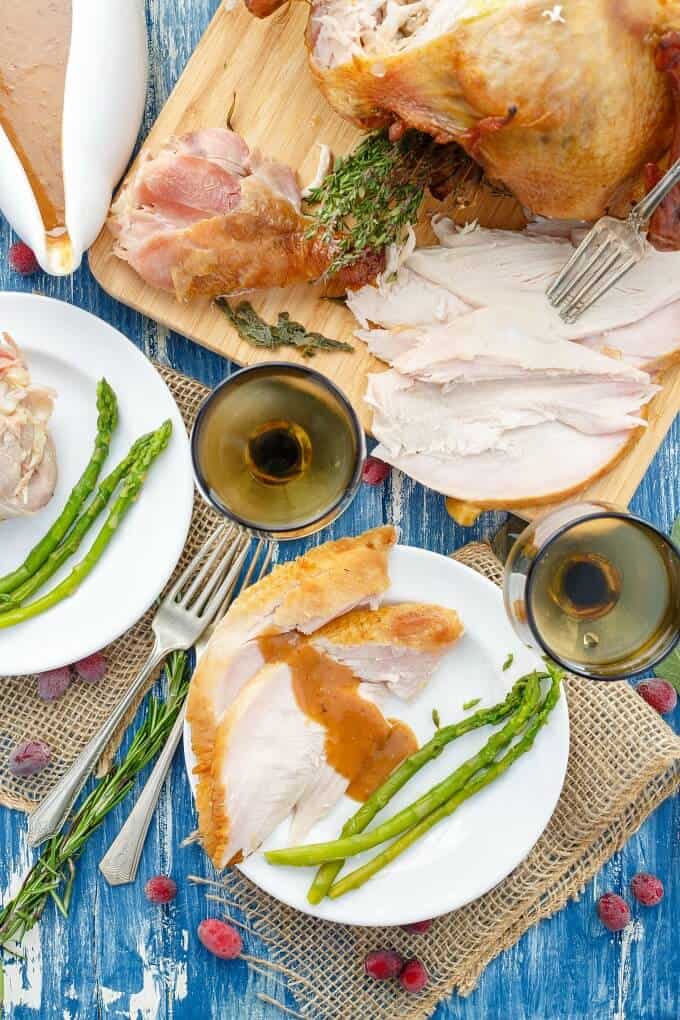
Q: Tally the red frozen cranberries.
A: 13